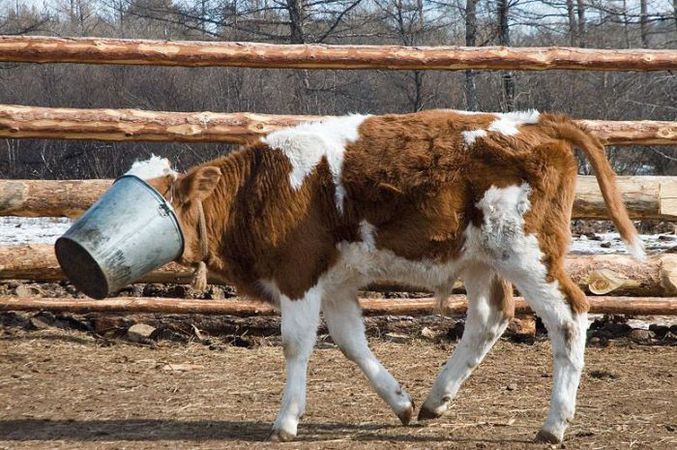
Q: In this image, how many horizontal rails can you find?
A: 5